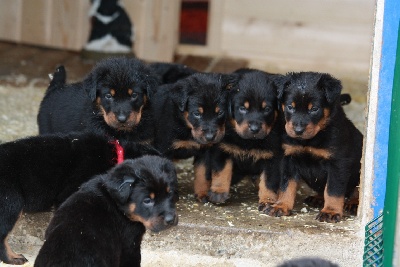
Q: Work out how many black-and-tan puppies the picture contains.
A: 6